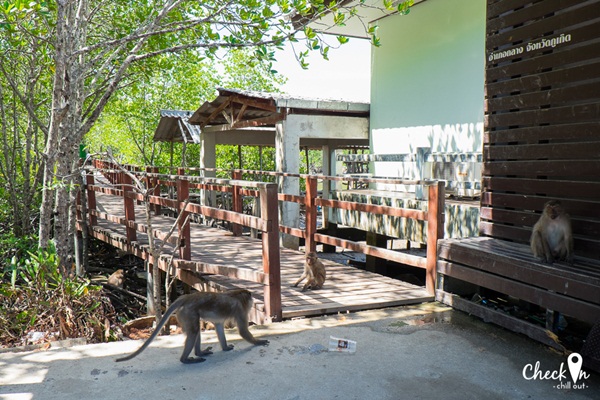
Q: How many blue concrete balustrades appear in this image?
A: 0